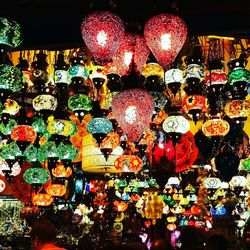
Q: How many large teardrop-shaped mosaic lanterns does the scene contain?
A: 4